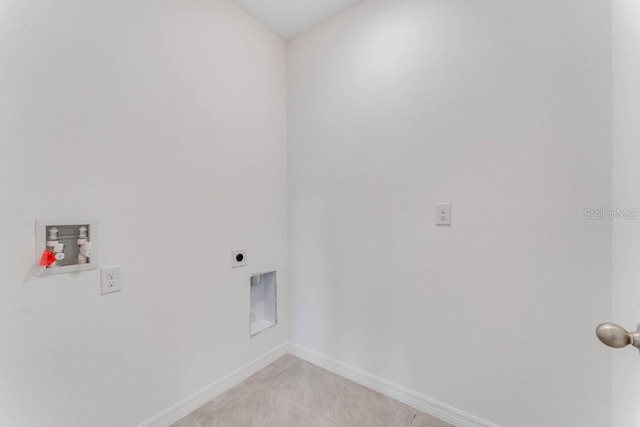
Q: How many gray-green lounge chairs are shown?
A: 0